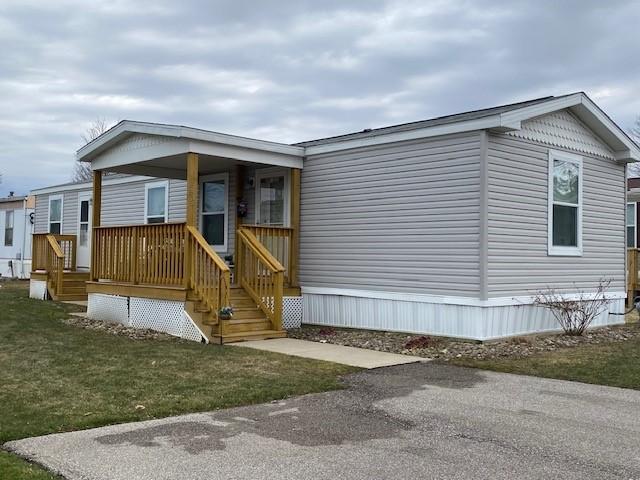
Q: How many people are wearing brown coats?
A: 0